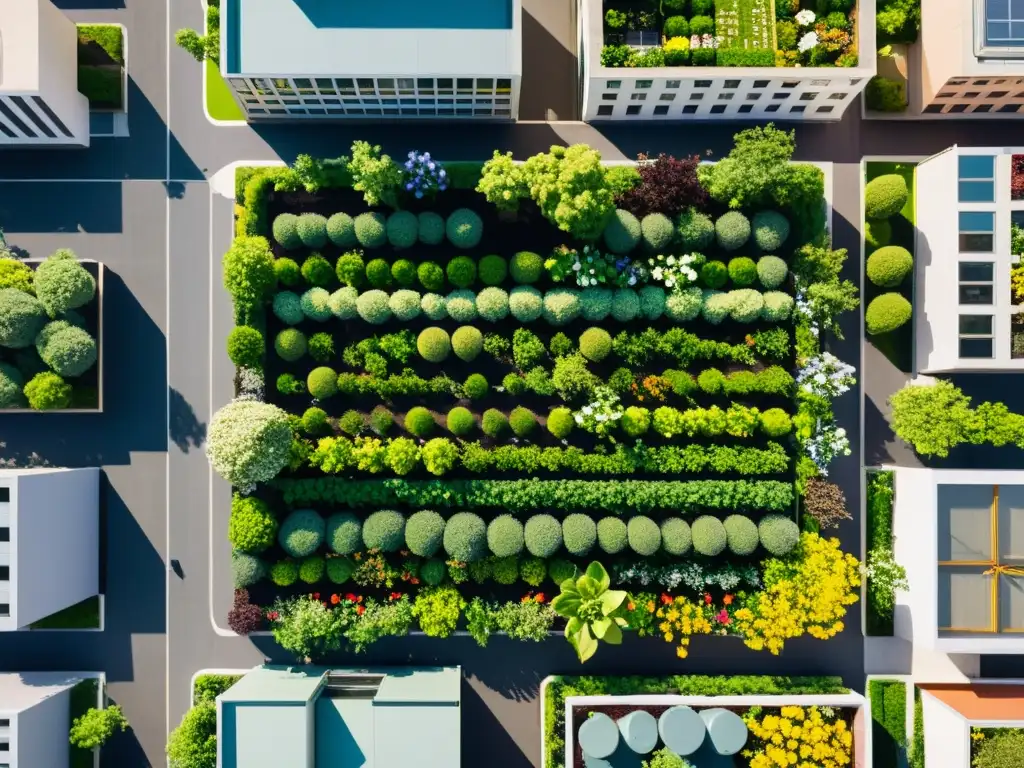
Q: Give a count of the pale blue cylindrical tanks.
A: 4